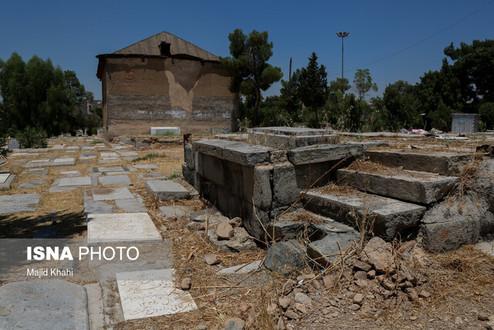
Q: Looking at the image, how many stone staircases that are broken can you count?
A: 1